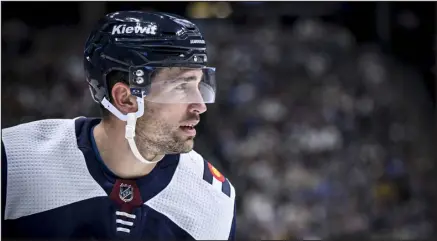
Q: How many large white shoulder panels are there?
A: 2